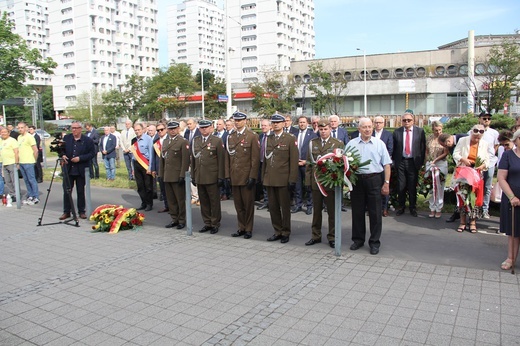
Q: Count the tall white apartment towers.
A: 4